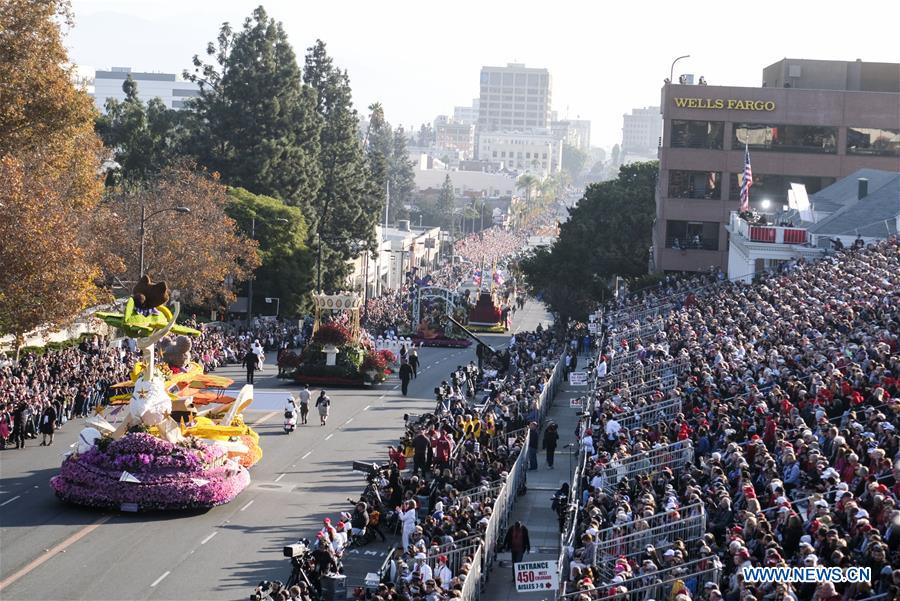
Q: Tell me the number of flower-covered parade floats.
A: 4